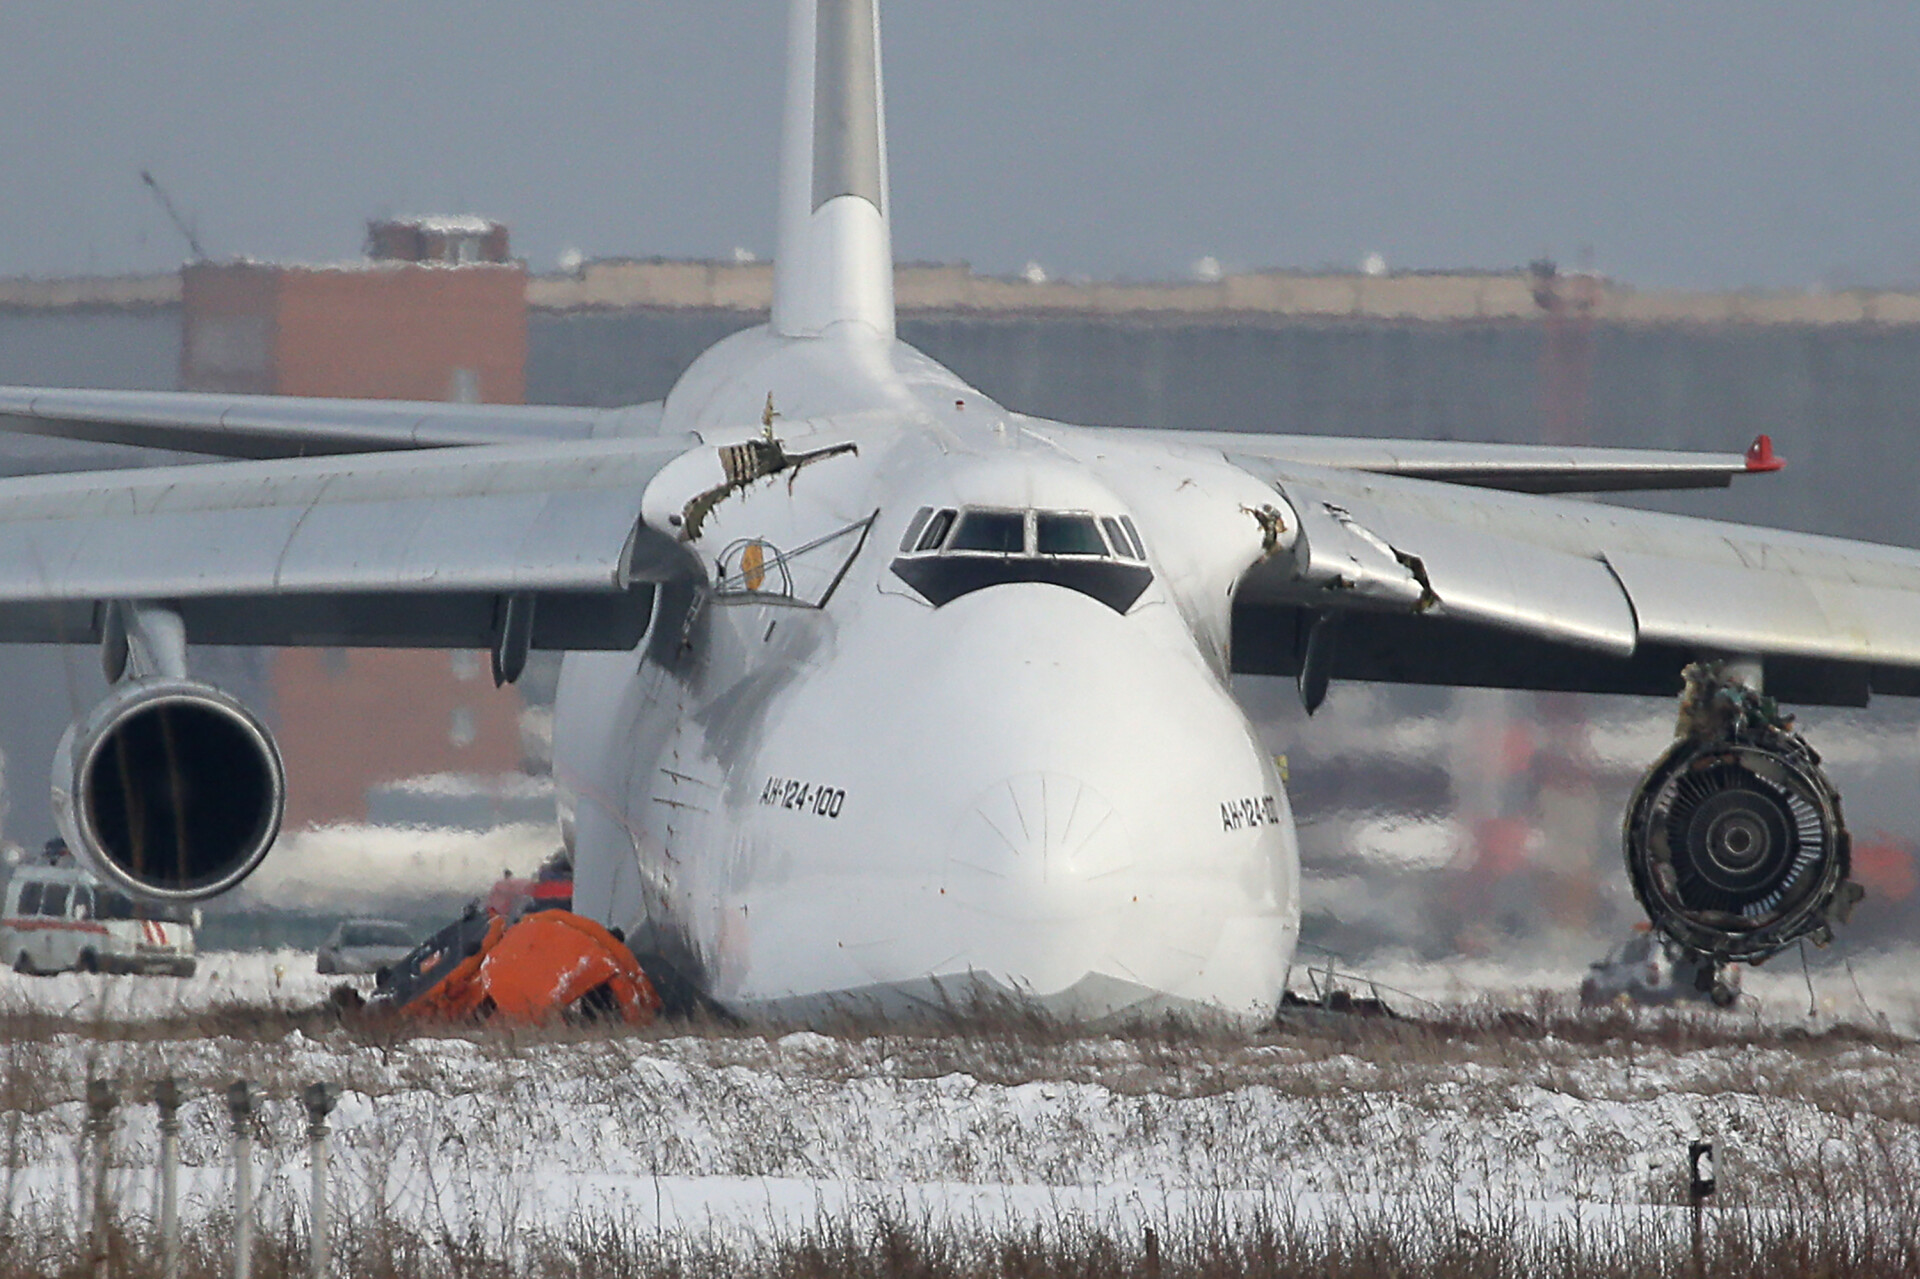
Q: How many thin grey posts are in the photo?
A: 4